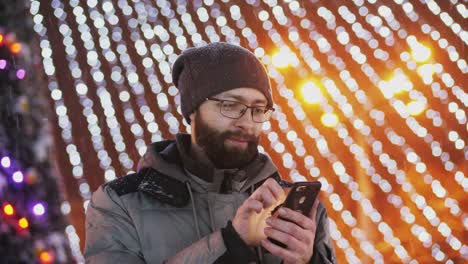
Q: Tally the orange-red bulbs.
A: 5